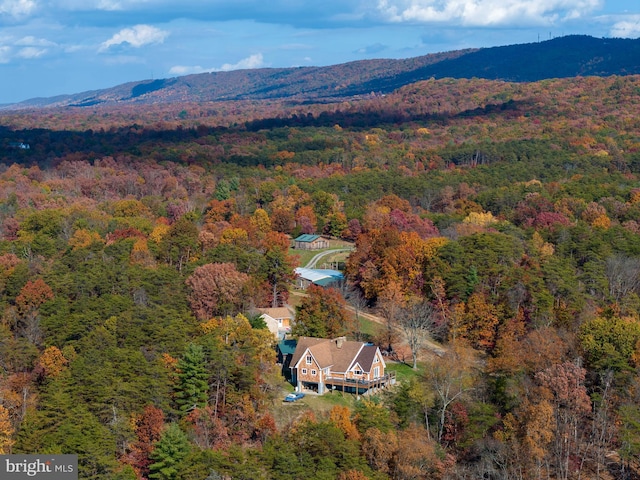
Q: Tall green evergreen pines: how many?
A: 2